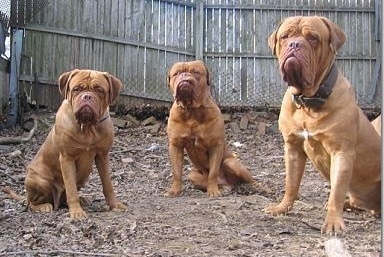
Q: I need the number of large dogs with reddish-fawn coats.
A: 3